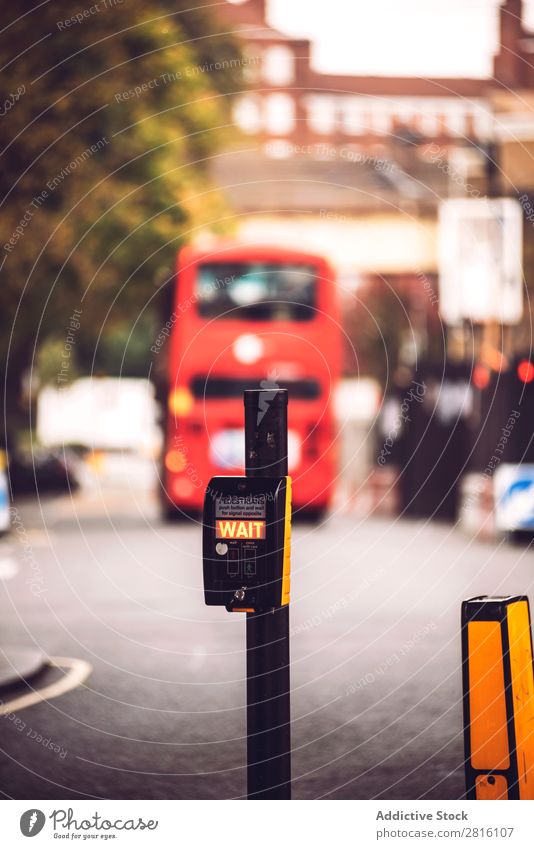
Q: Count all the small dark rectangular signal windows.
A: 2